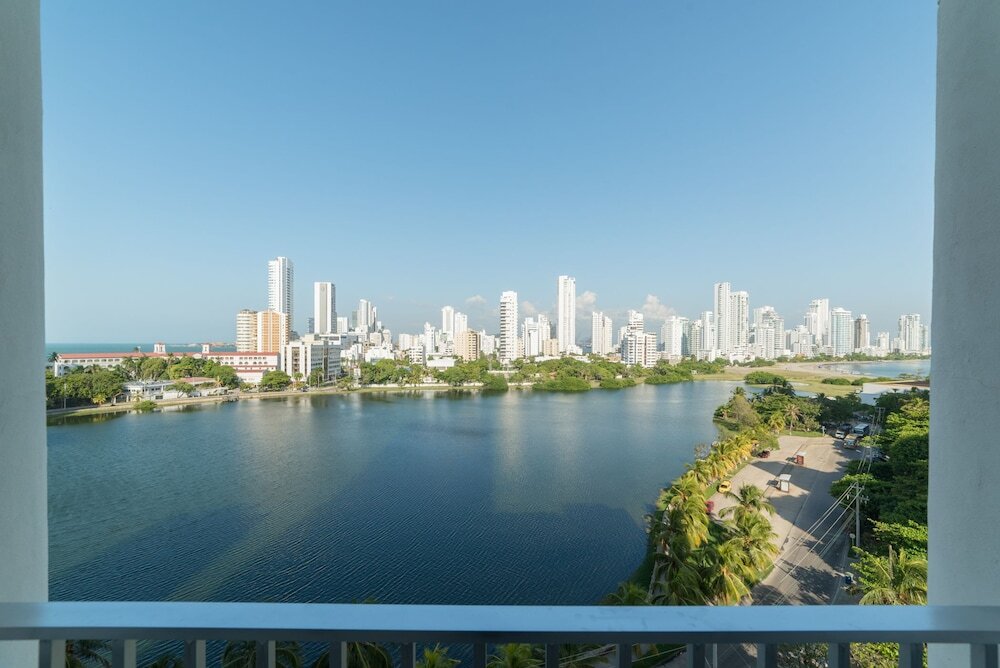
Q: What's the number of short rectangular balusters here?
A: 14